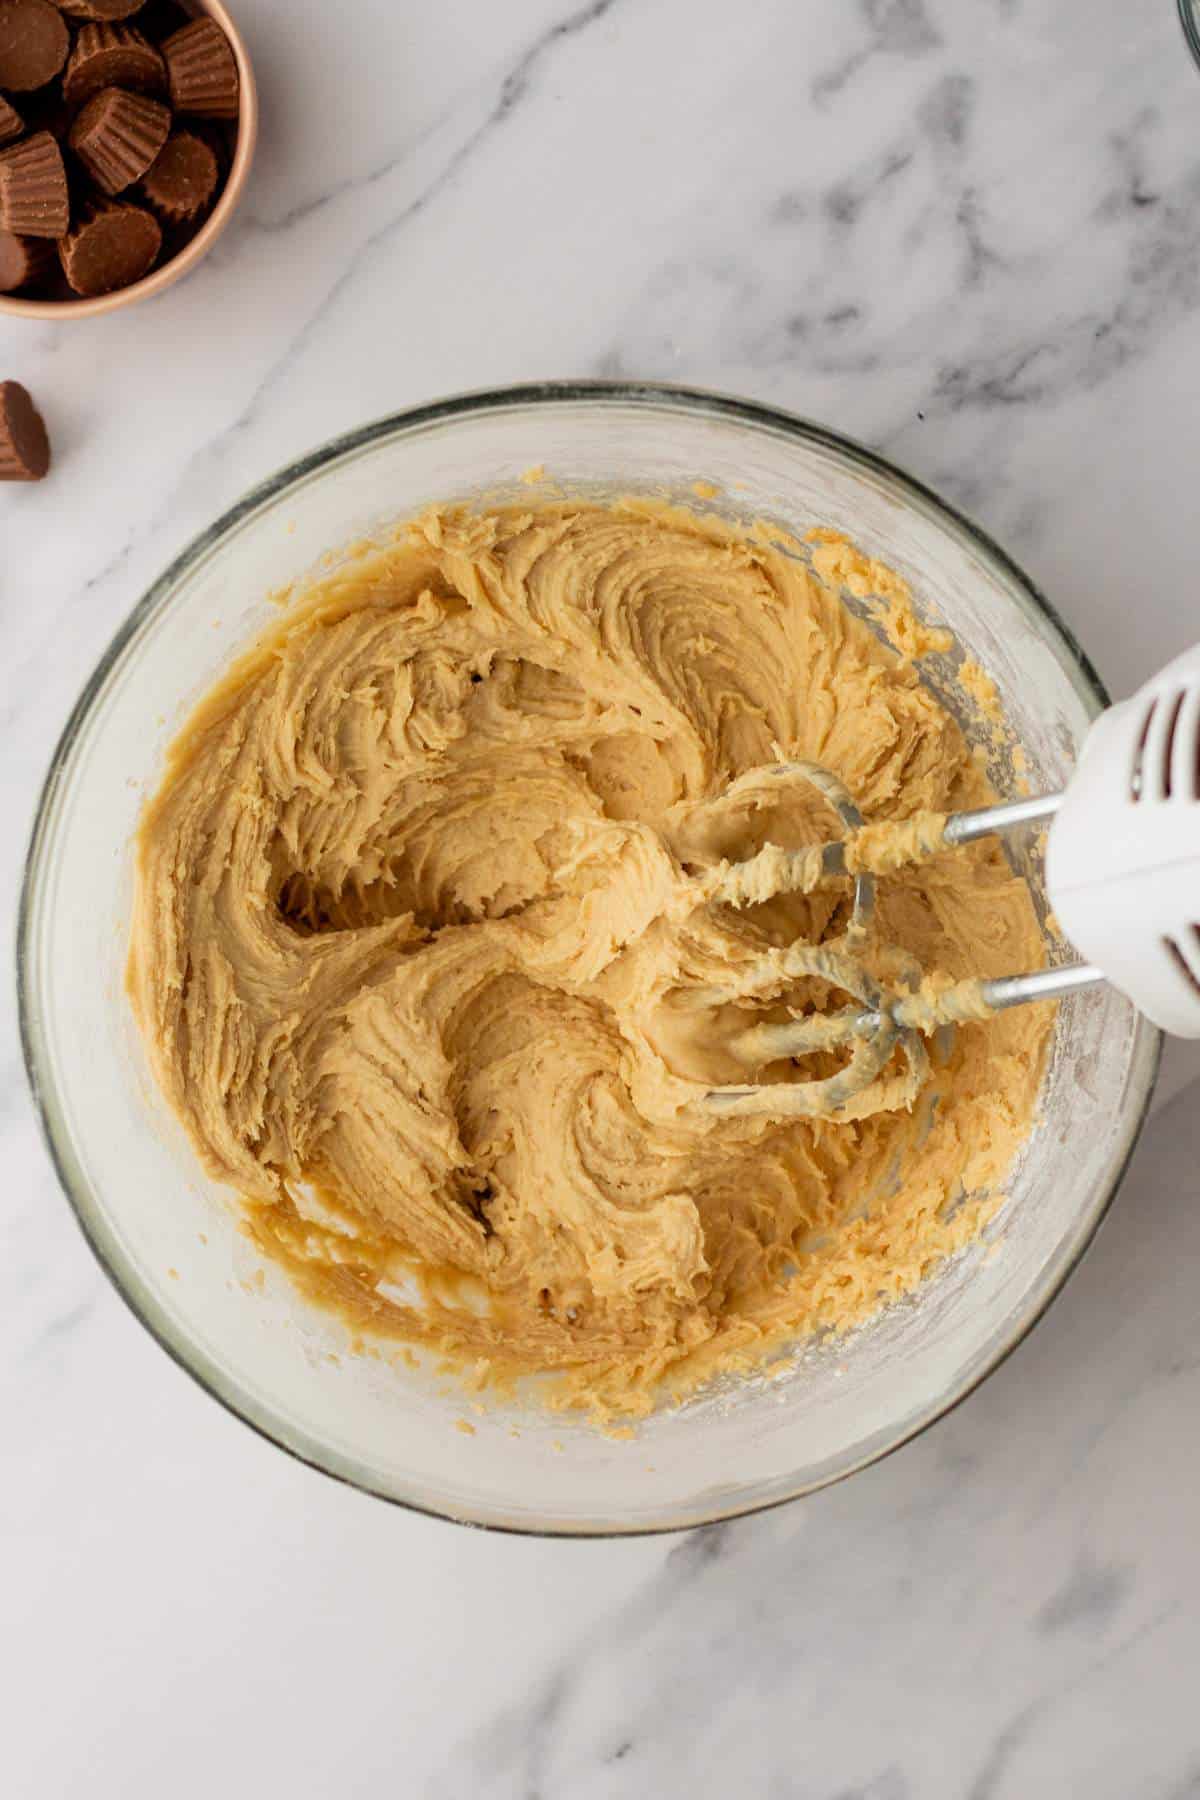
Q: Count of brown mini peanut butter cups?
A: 11